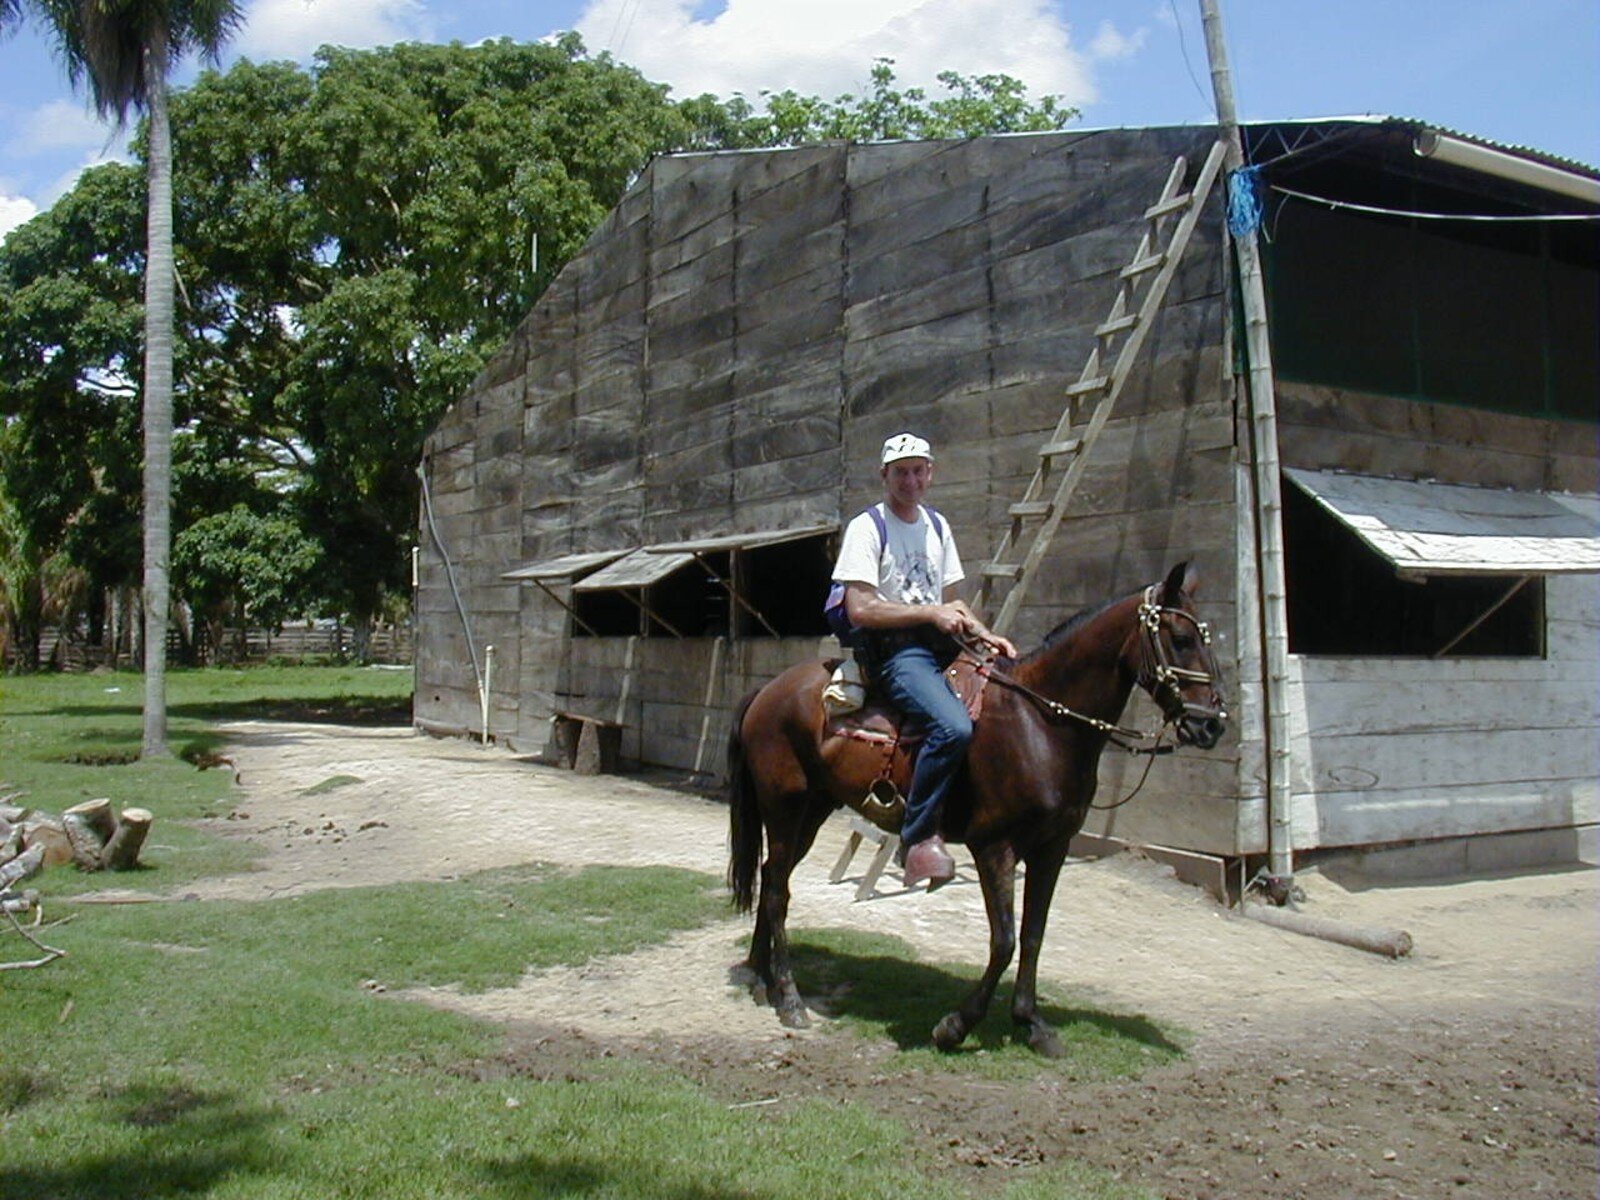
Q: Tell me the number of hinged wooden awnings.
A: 4